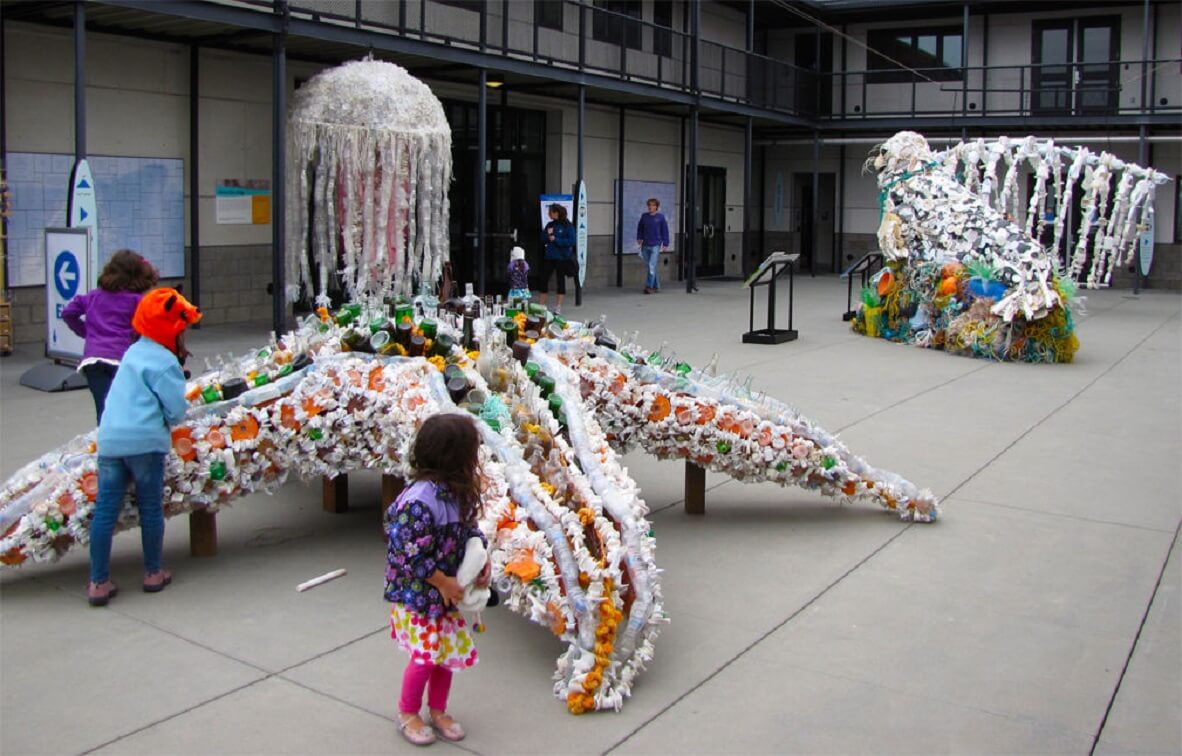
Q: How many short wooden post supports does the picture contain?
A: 4